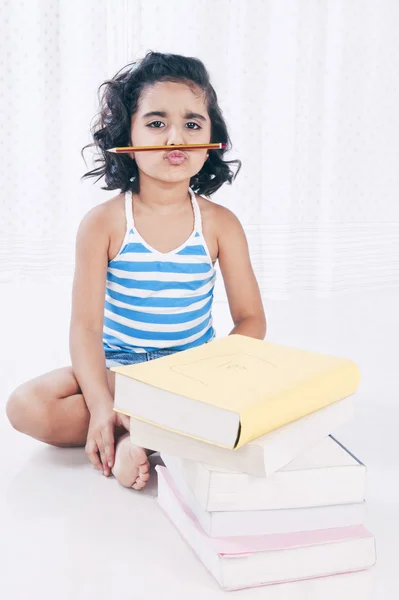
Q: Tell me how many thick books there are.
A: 5